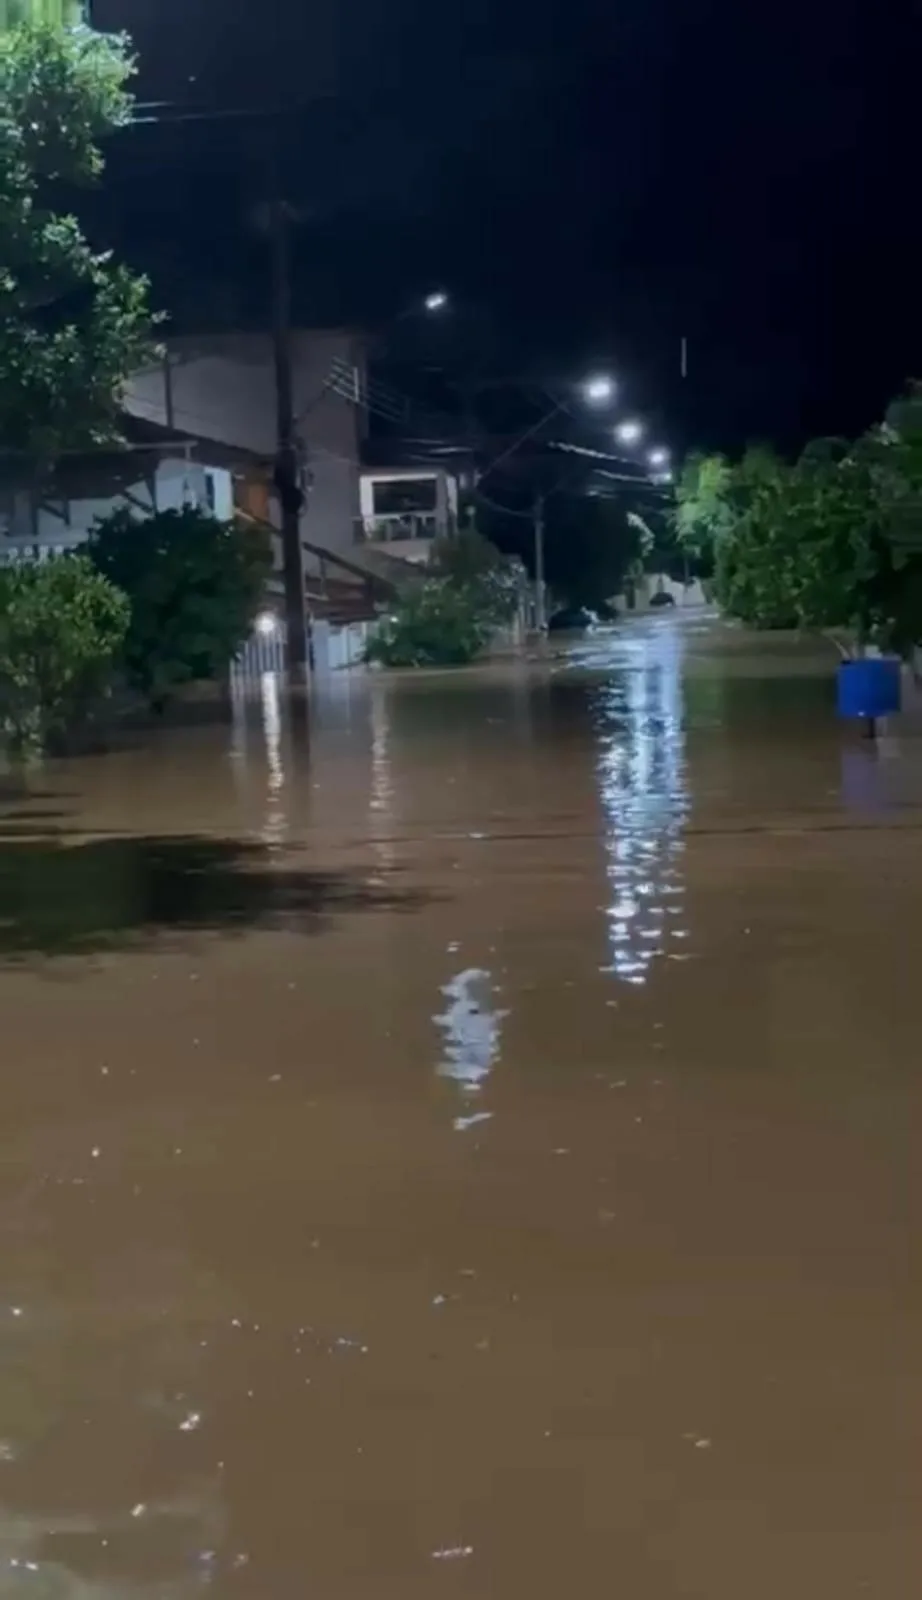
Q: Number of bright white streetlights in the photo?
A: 4